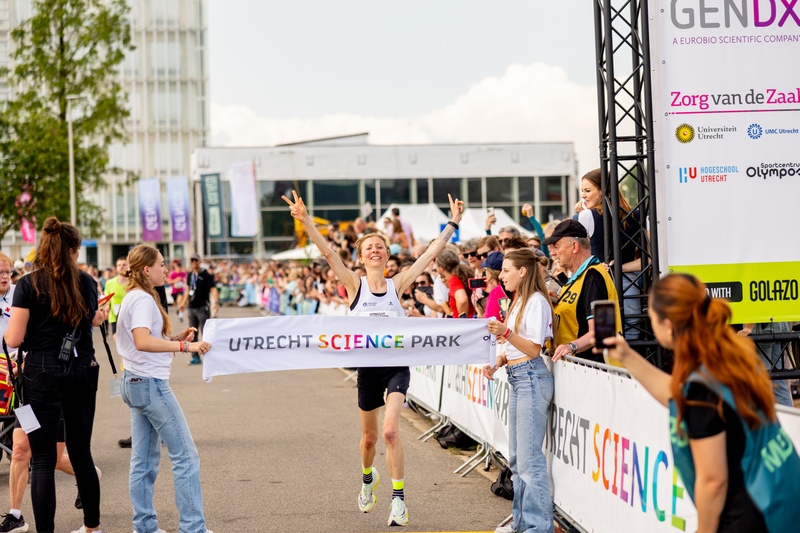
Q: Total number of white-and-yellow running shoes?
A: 2